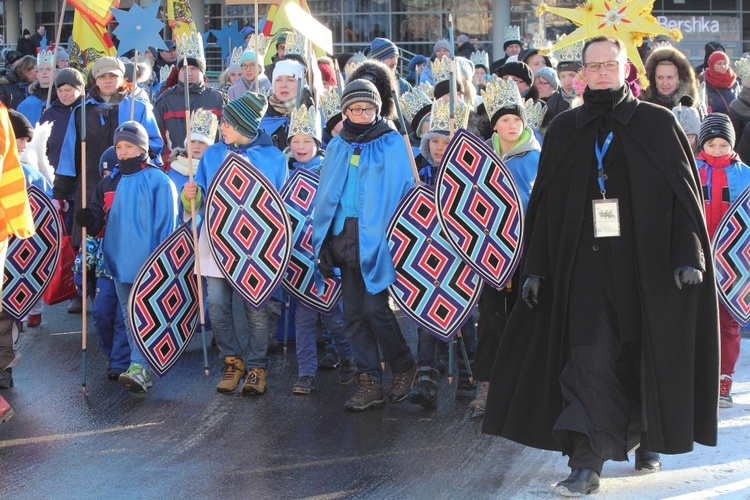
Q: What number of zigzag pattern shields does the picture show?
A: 7